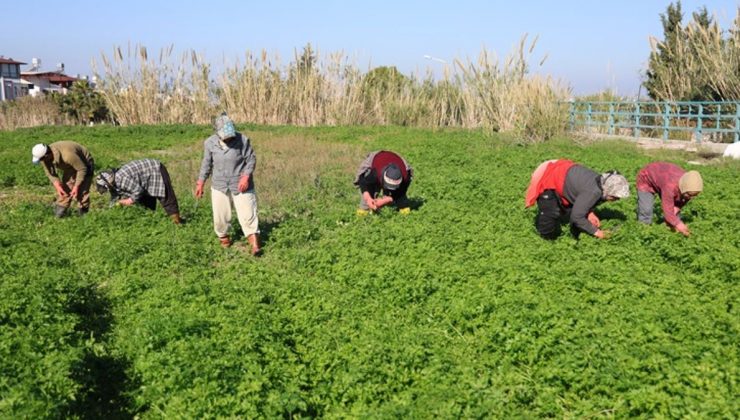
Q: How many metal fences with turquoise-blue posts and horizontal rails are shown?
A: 1